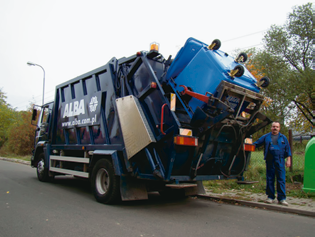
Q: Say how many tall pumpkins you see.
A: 0